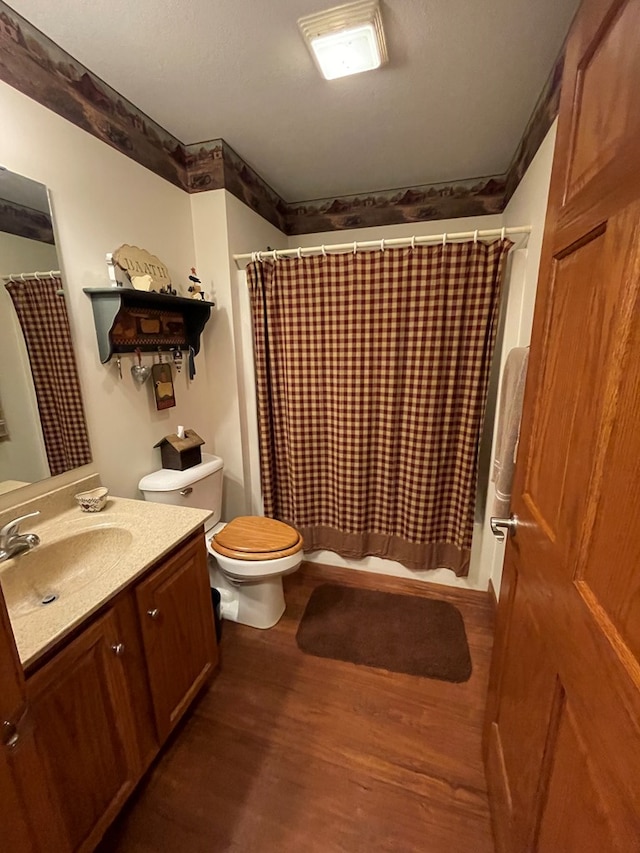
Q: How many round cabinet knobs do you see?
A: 2